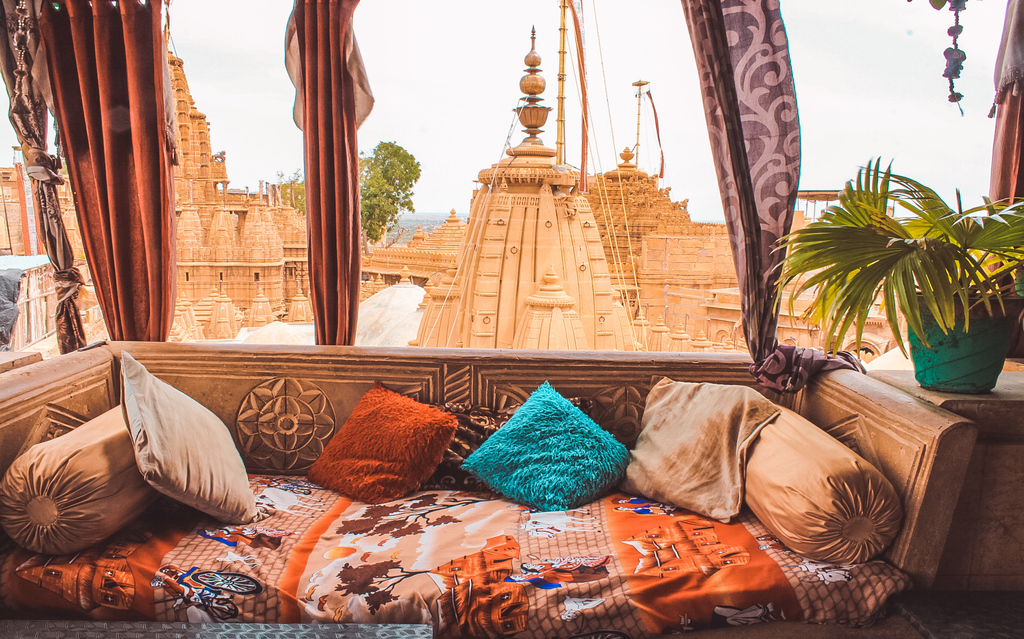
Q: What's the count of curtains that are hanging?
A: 5